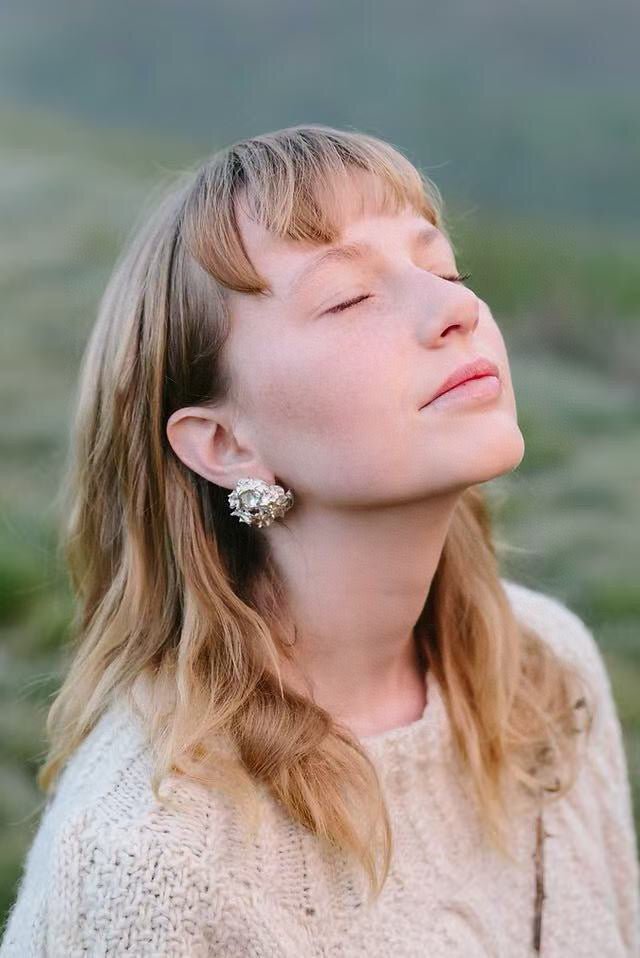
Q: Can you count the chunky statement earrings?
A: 1